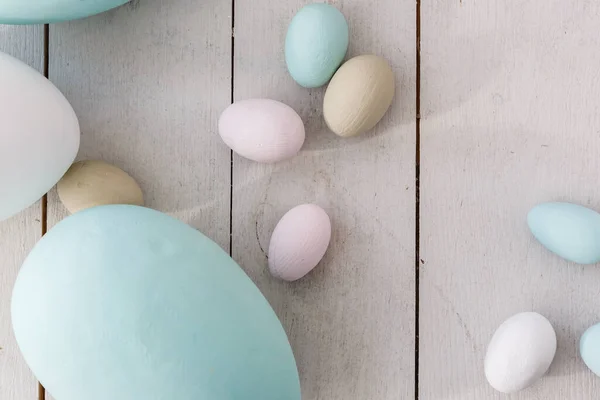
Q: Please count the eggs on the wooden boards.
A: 11